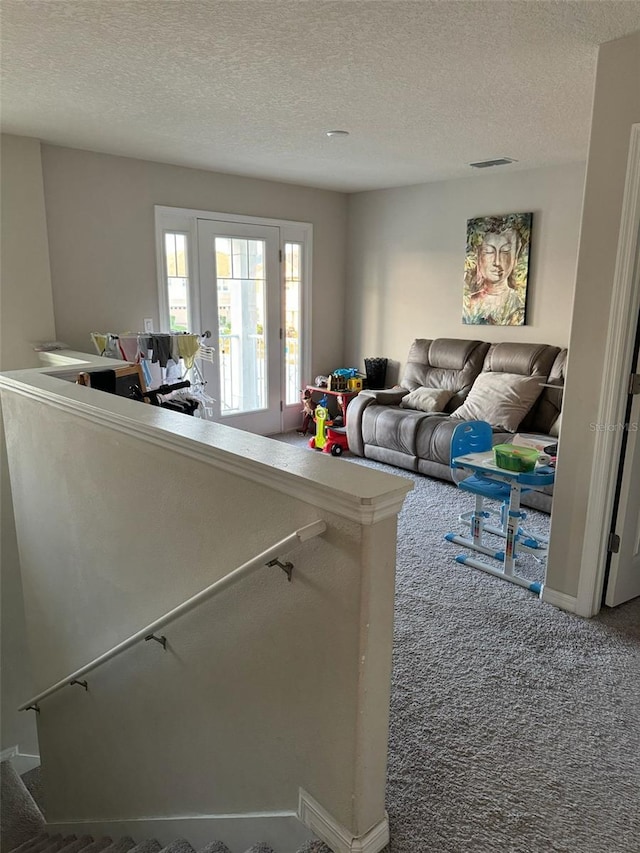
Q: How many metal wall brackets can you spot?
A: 4